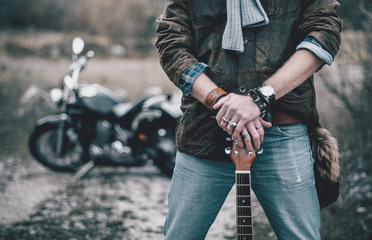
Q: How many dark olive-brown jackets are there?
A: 1